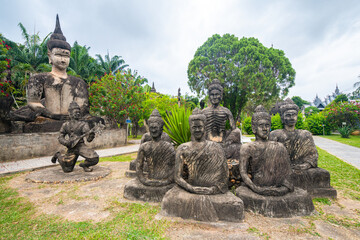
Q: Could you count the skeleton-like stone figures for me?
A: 1